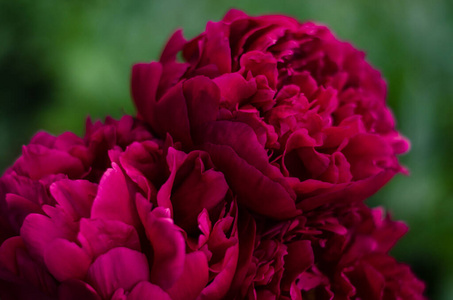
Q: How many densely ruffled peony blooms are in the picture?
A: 3